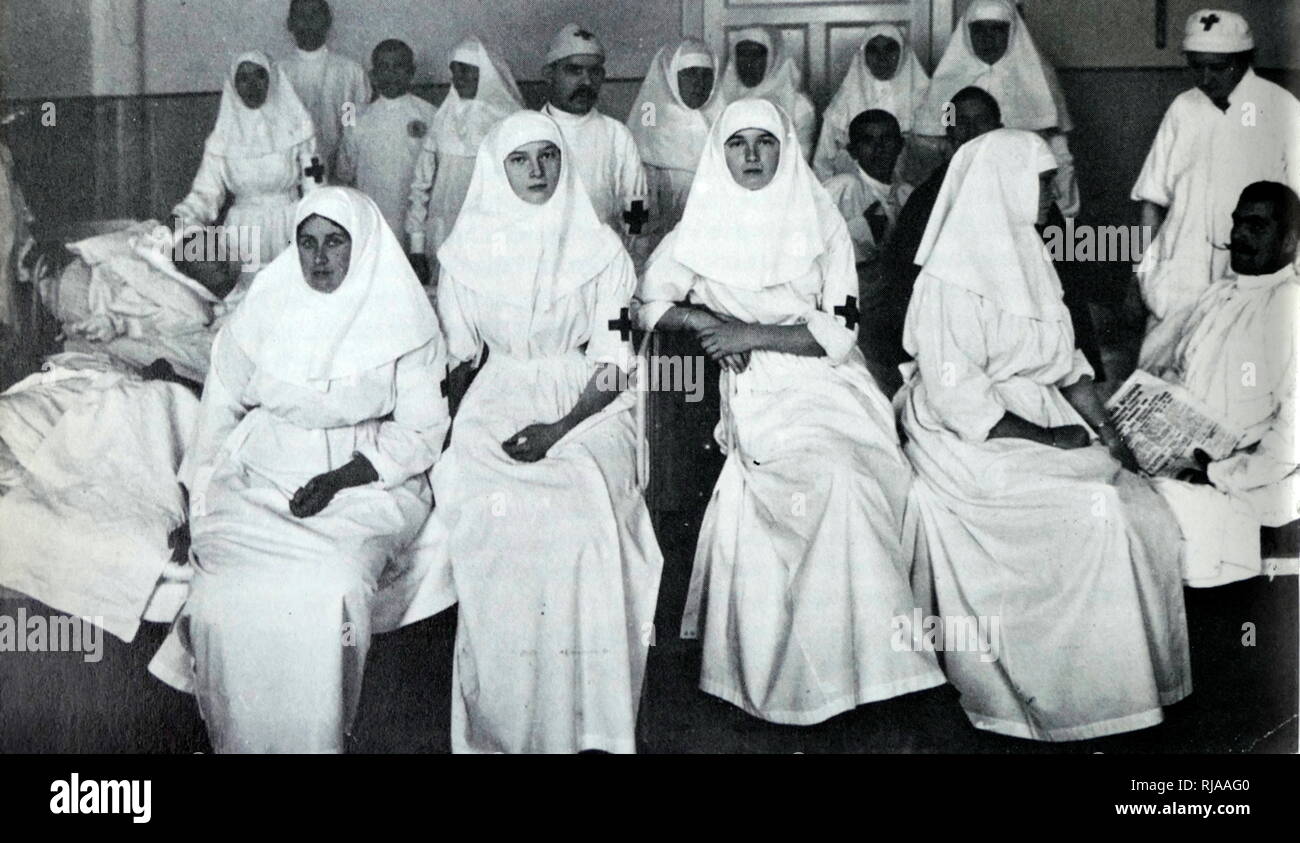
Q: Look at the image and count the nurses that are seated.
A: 4